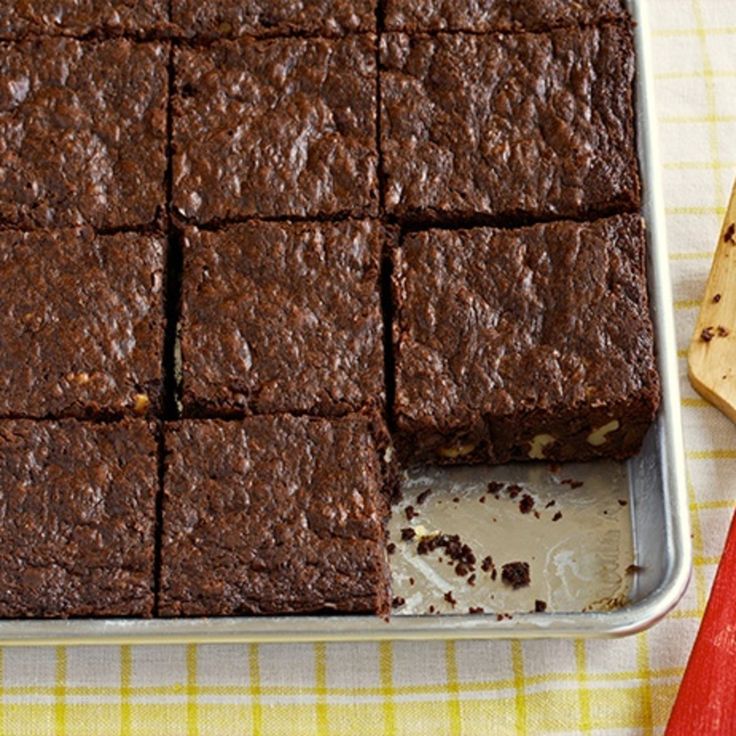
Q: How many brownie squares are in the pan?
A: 11